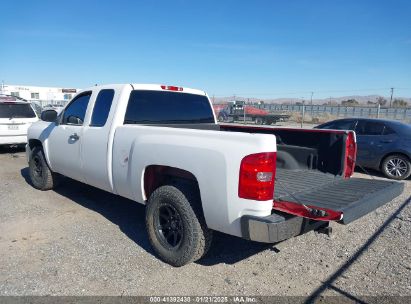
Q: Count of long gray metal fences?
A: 1